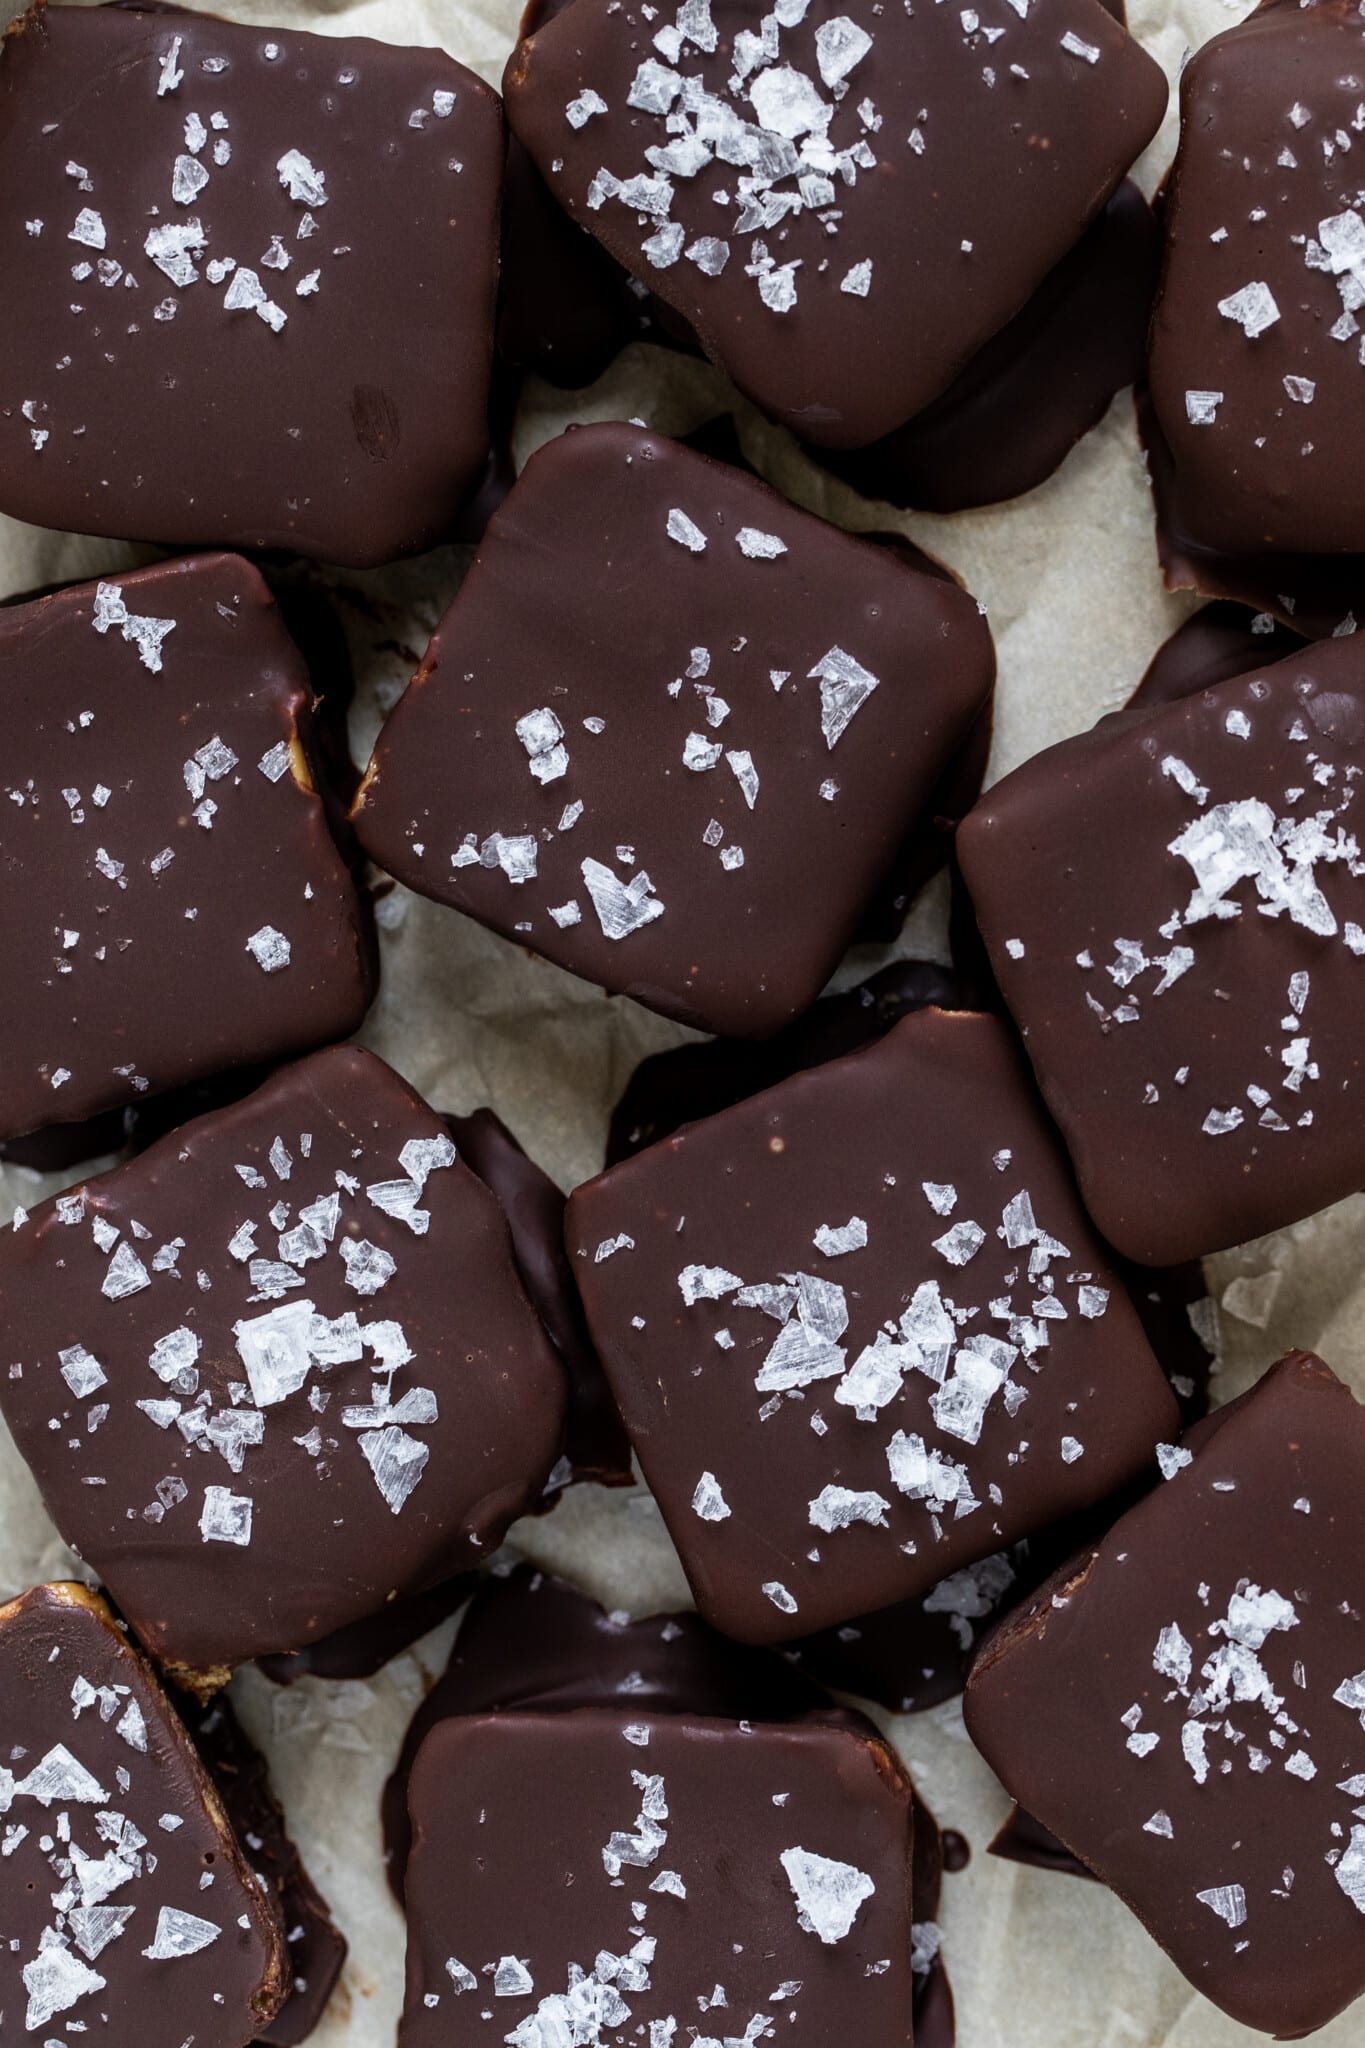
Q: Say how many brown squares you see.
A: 11